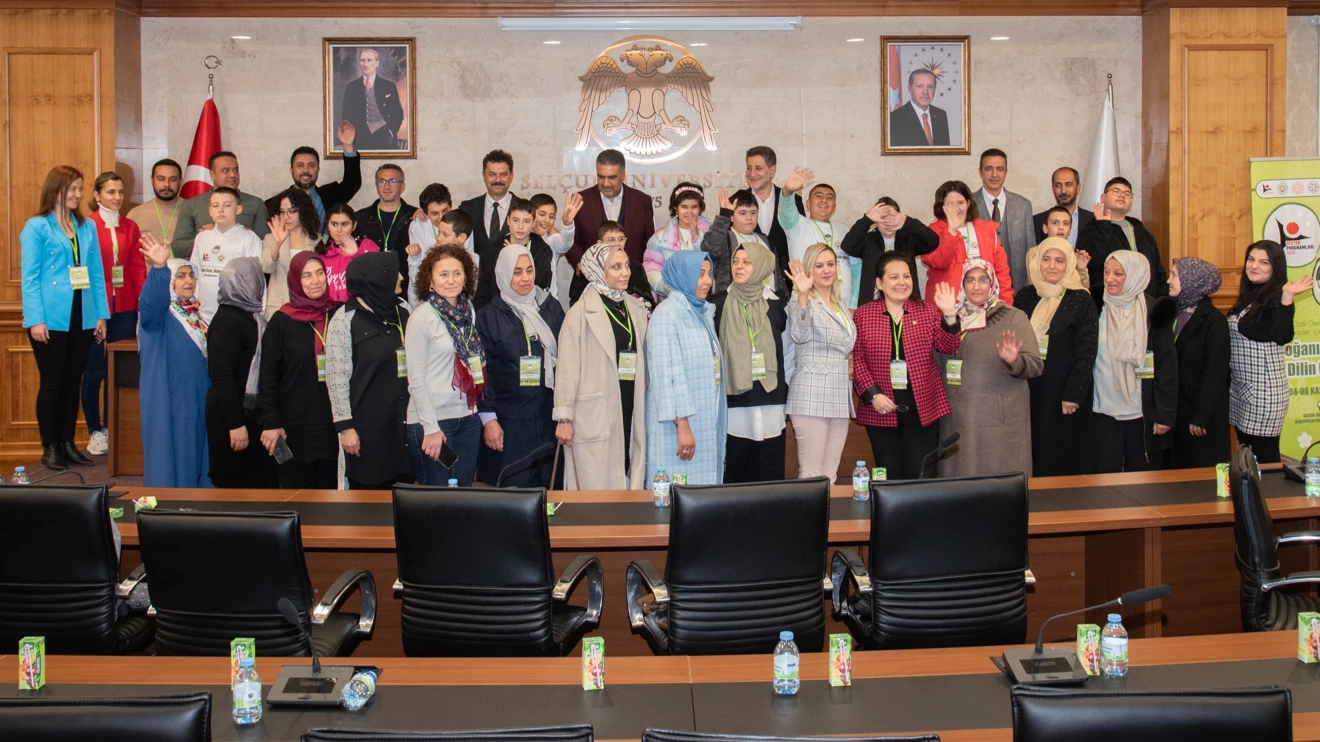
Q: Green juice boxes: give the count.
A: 12